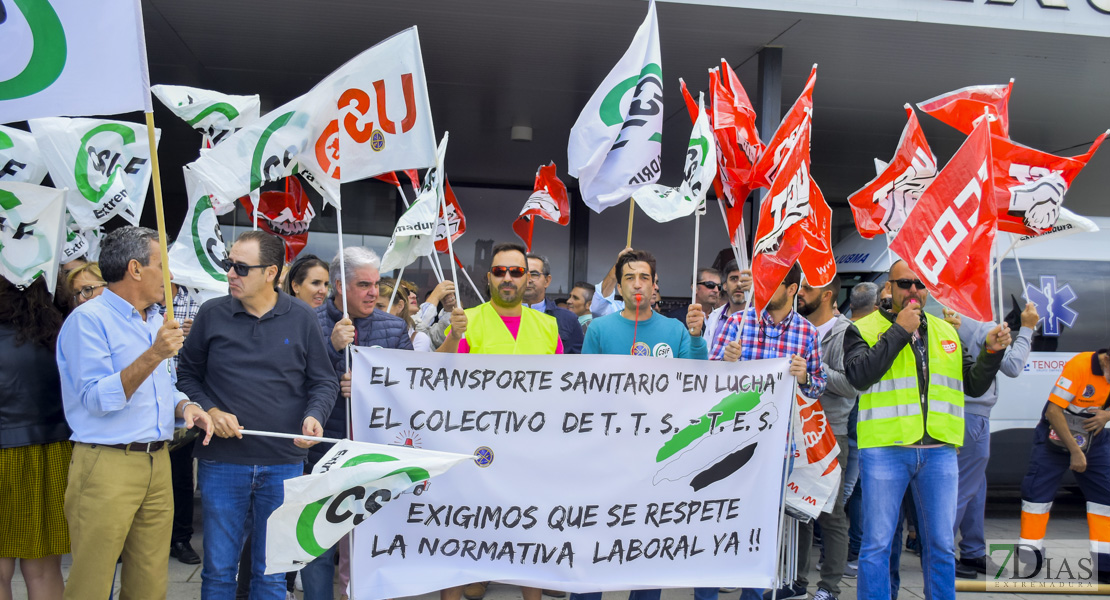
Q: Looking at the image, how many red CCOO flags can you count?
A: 1